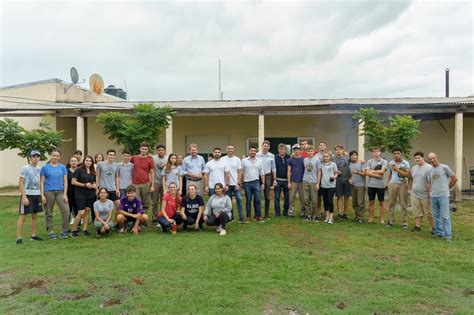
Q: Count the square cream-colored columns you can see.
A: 5